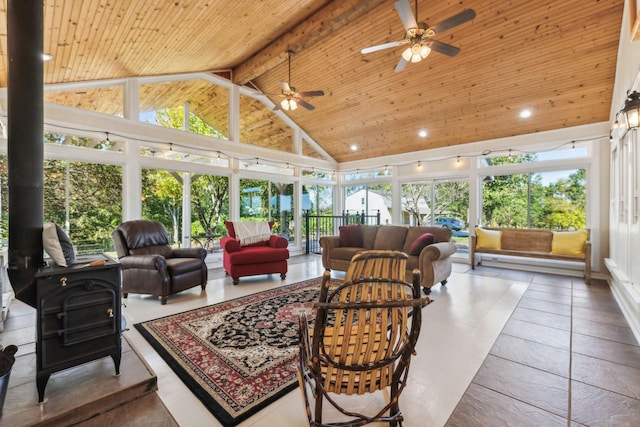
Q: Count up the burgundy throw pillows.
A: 2